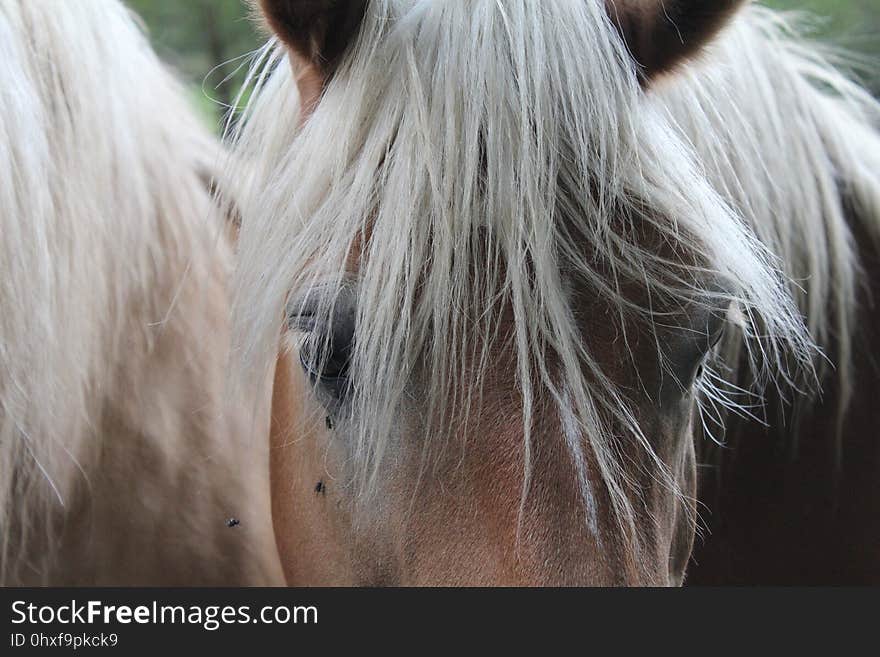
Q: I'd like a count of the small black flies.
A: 3